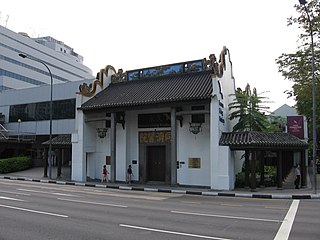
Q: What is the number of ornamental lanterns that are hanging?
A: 2